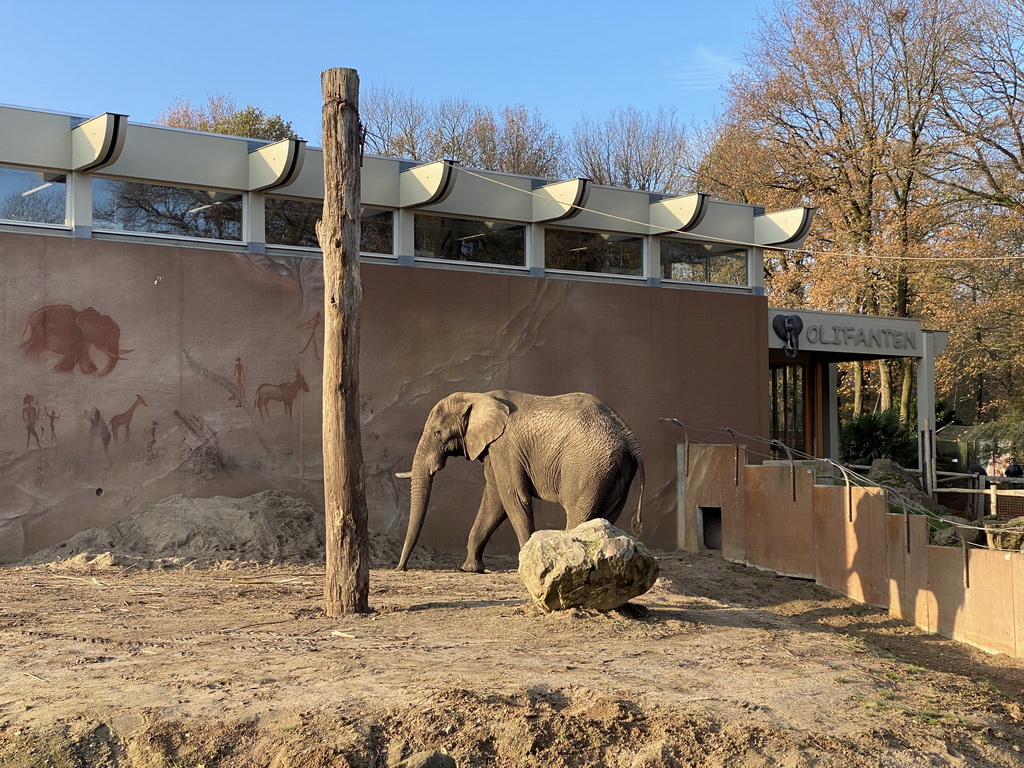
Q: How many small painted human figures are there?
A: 5